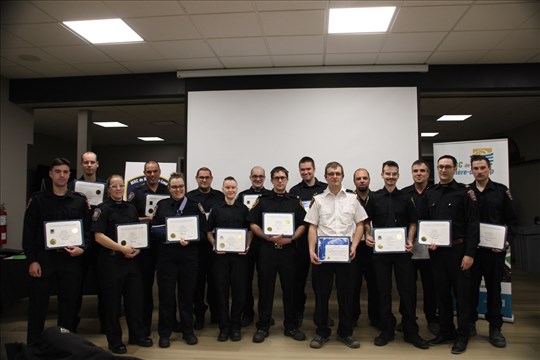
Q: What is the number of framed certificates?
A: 13